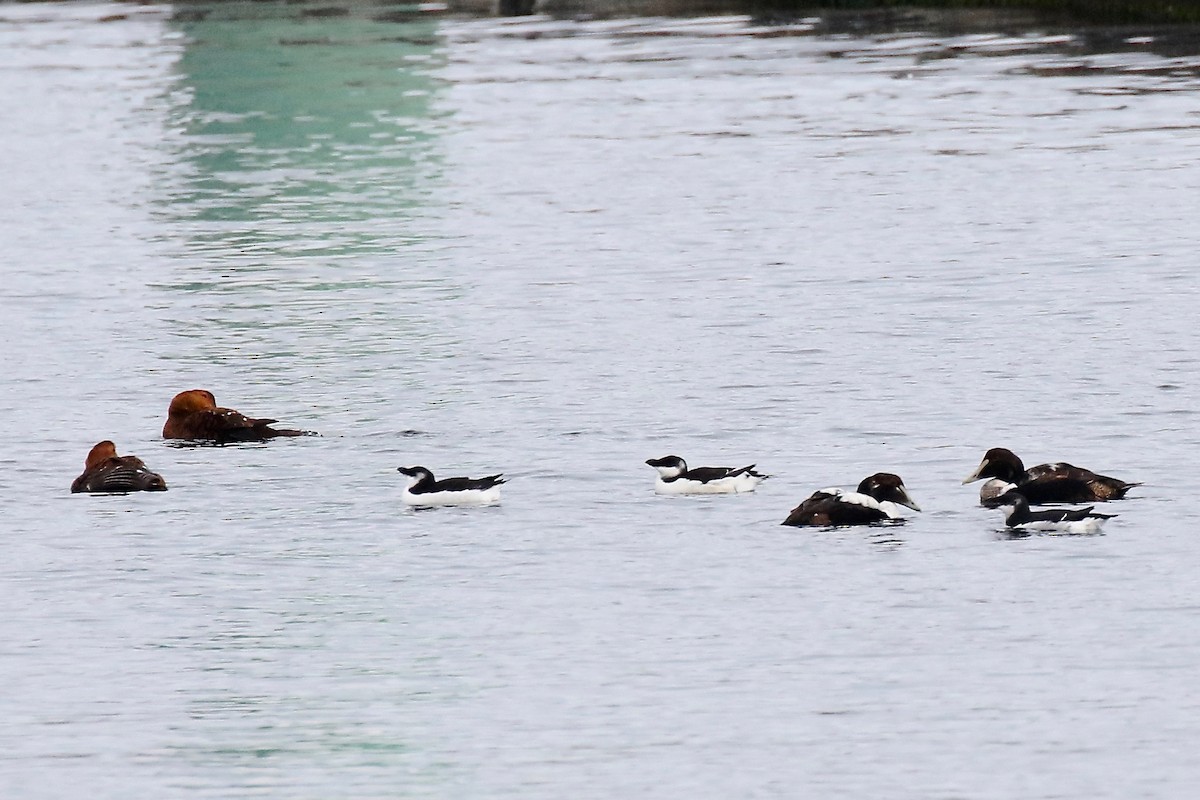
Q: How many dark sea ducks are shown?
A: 4